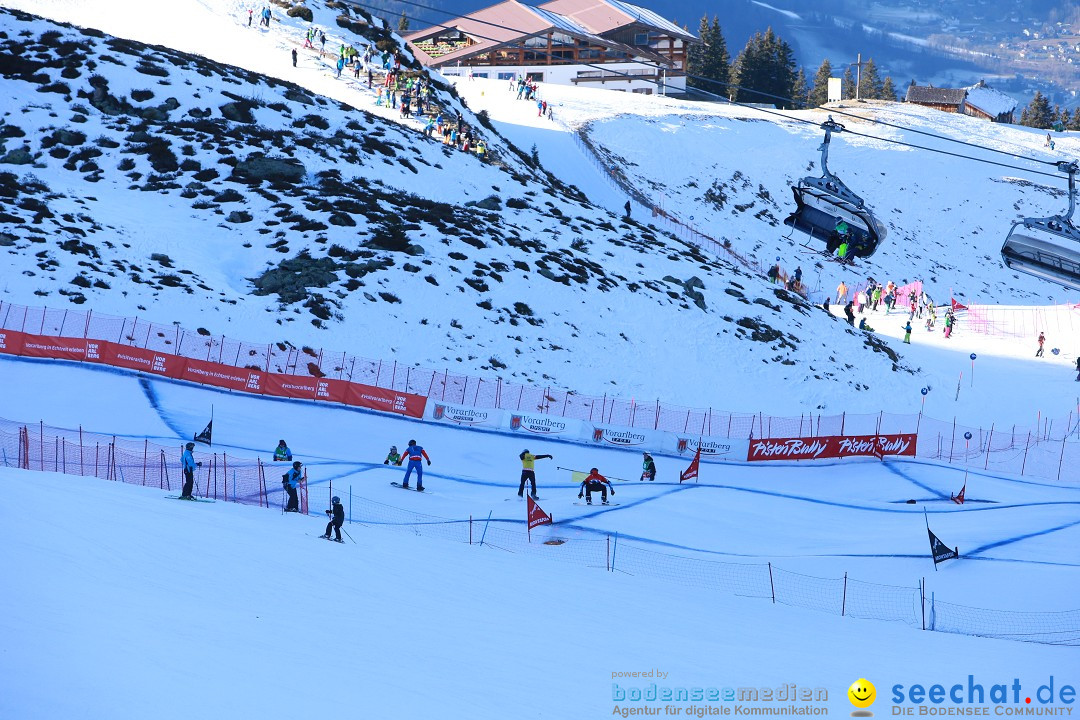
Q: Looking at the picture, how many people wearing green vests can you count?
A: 3